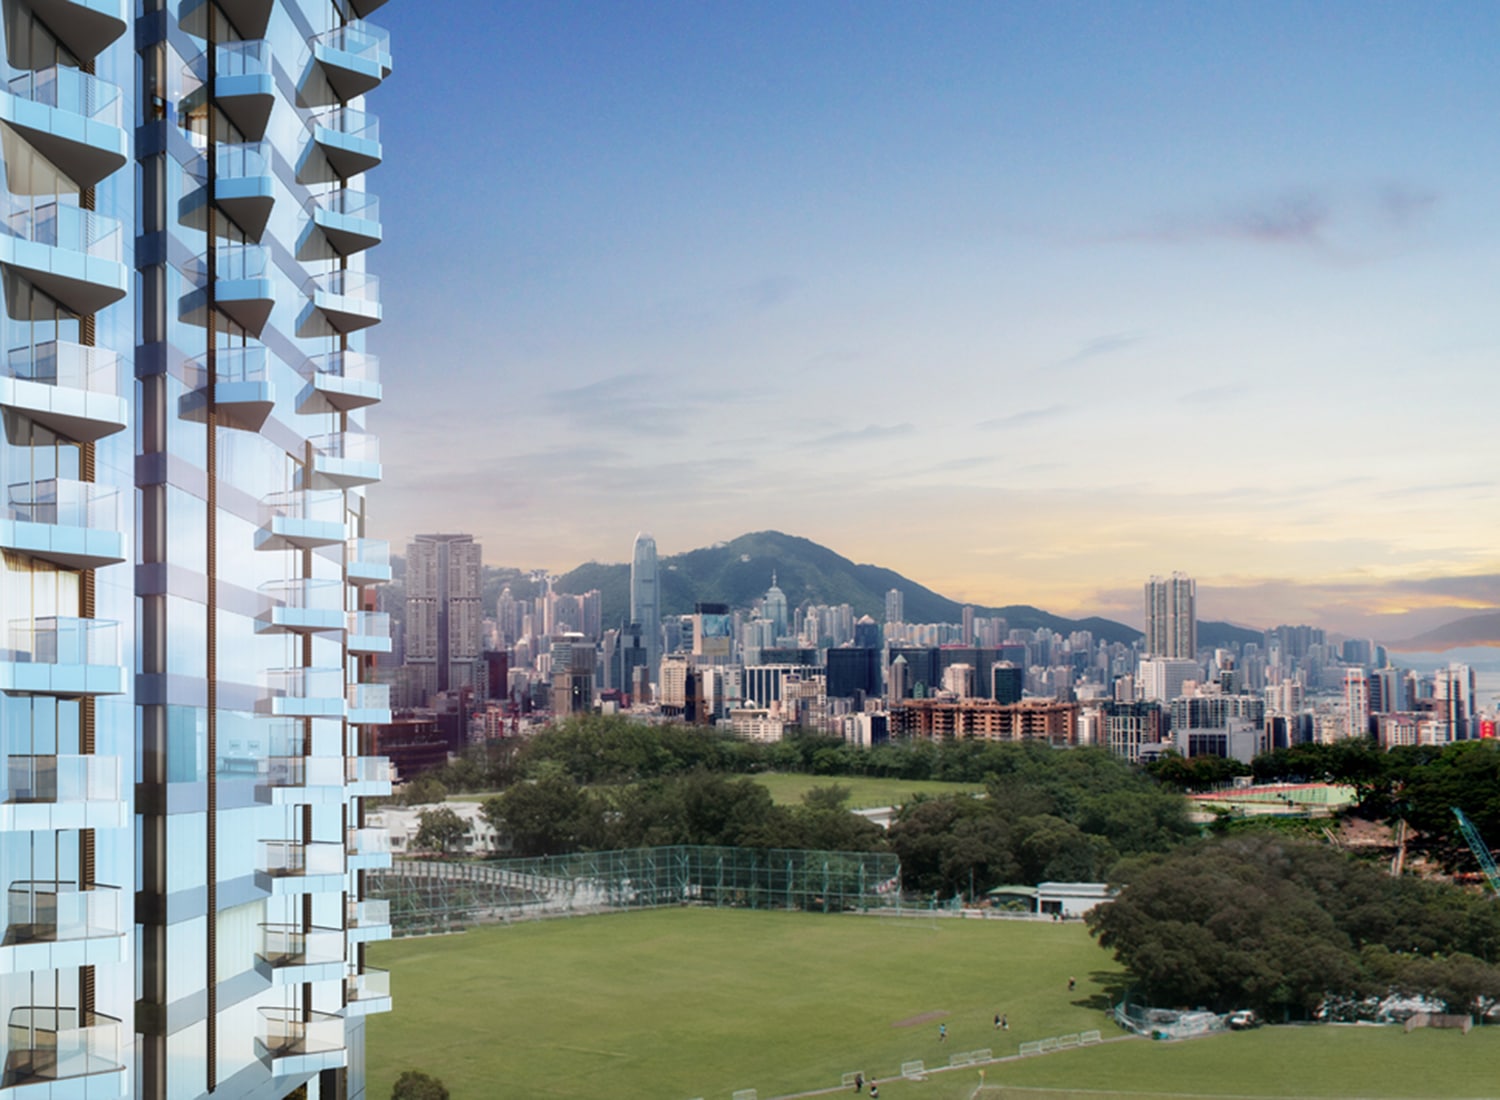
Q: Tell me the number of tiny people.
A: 6